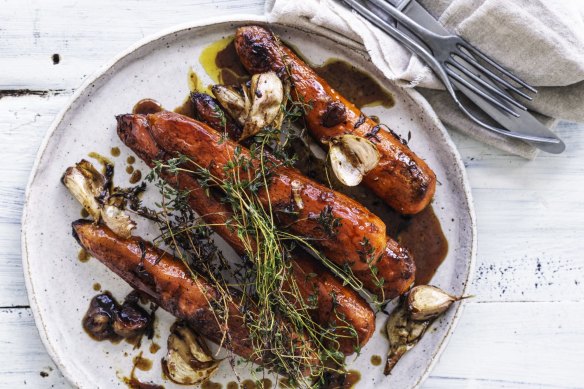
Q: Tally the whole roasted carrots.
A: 5